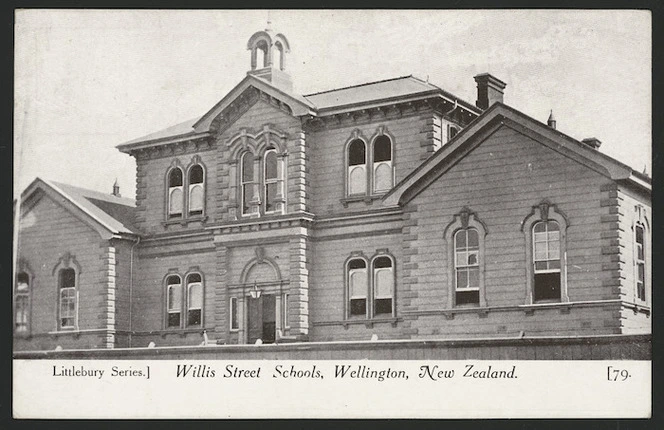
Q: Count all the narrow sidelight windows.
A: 2